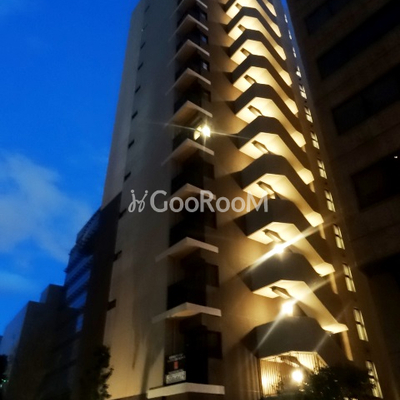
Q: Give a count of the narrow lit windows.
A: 13